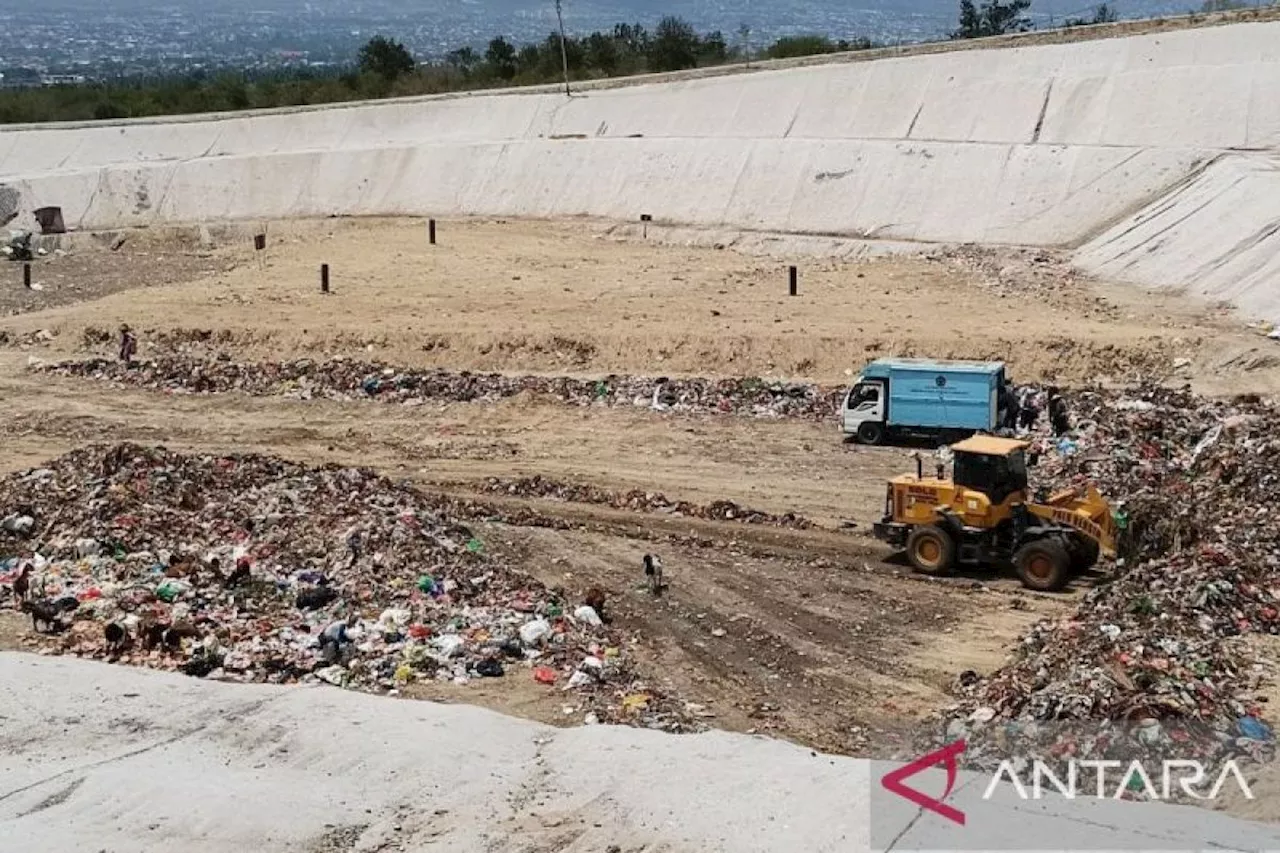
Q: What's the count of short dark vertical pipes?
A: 4